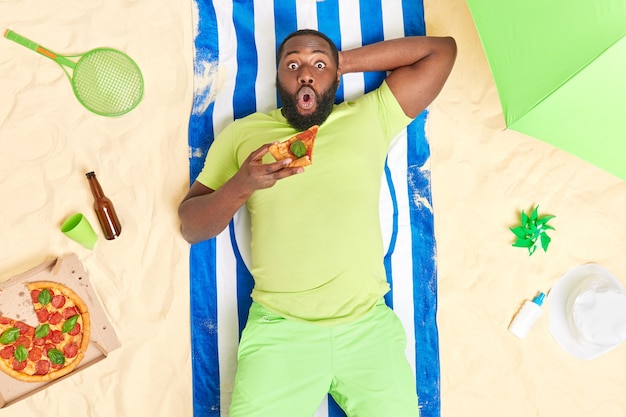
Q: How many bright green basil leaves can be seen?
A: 7